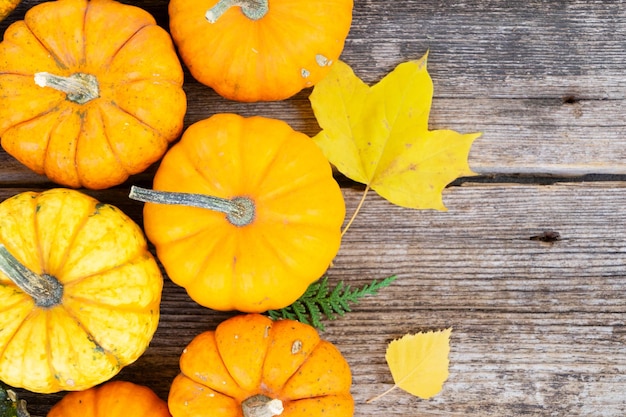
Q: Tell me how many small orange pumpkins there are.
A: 5